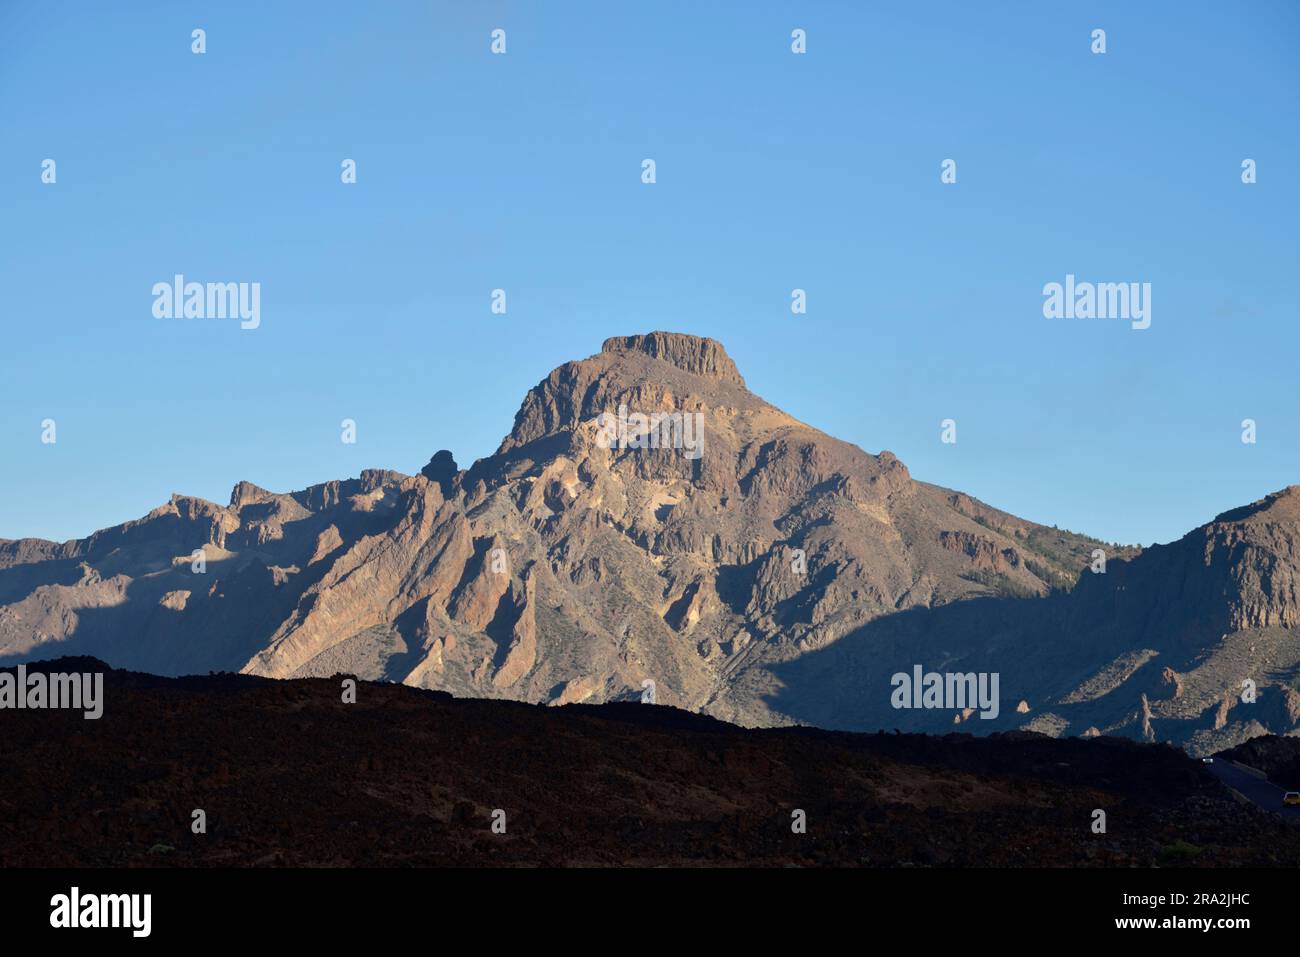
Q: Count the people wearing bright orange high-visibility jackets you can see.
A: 0